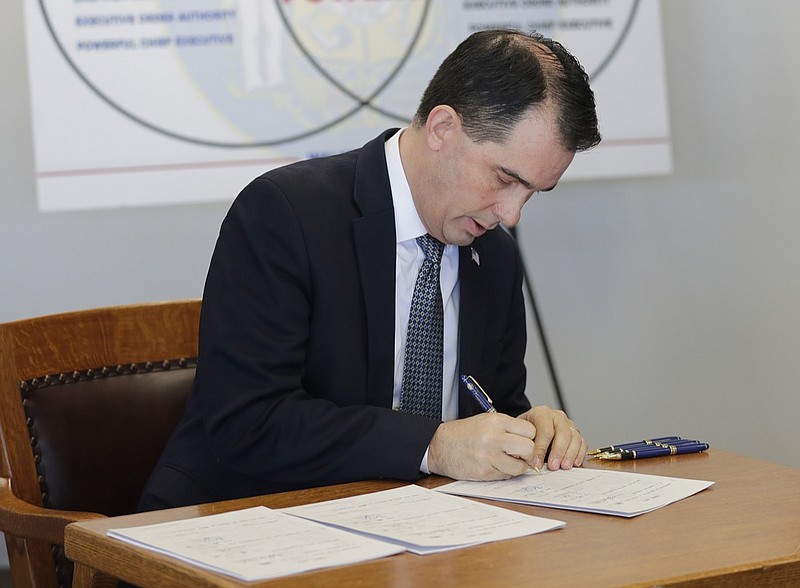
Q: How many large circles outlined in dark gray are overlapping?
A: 2